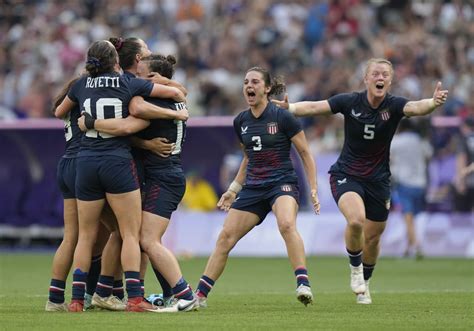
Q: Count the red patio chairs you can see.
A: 0